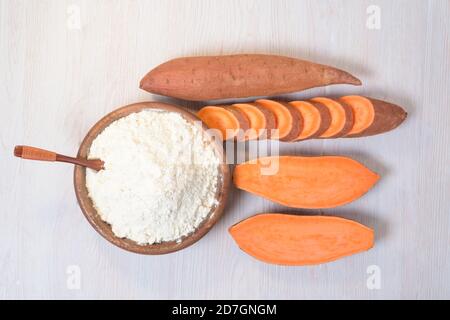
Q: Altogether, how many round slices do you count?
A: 6